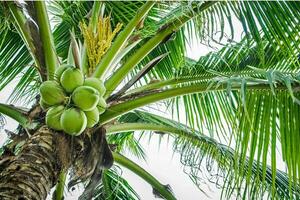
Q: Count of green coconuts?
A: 10